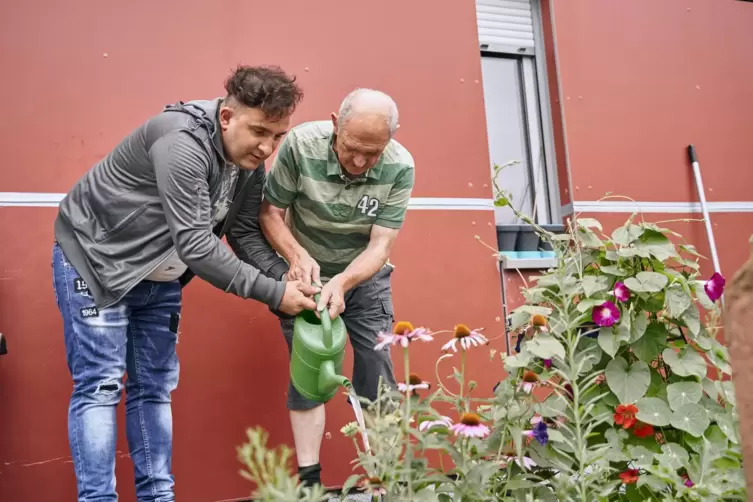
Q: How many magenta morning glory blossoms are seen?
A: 3